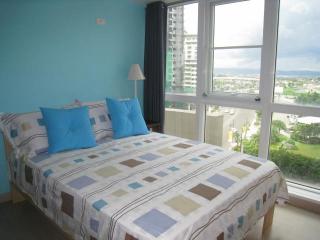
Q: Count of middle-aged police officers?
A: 0